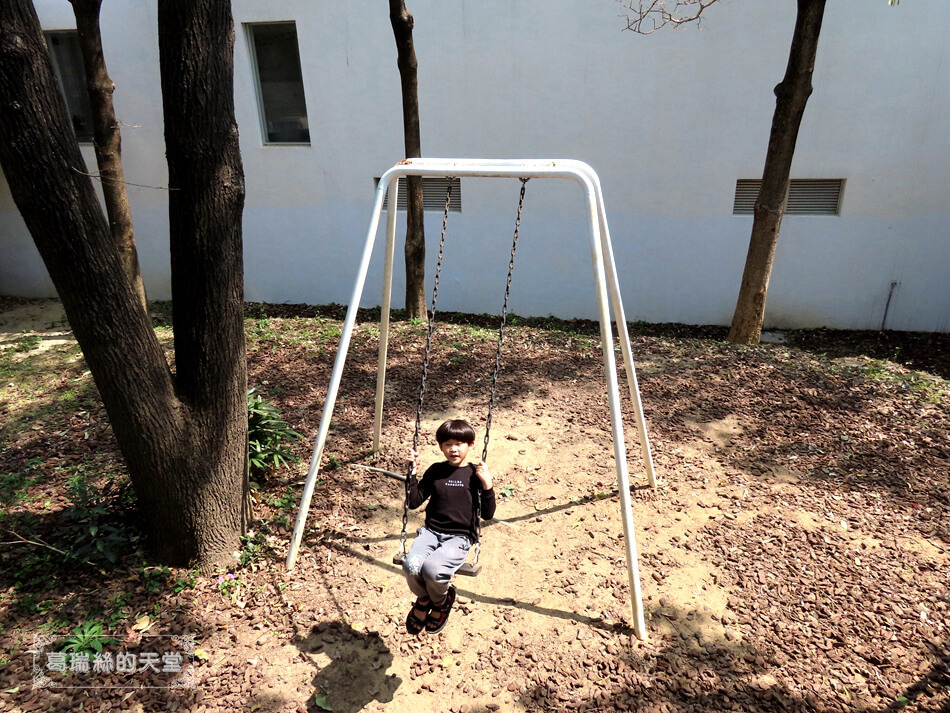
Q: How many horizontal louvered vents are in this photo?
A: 2